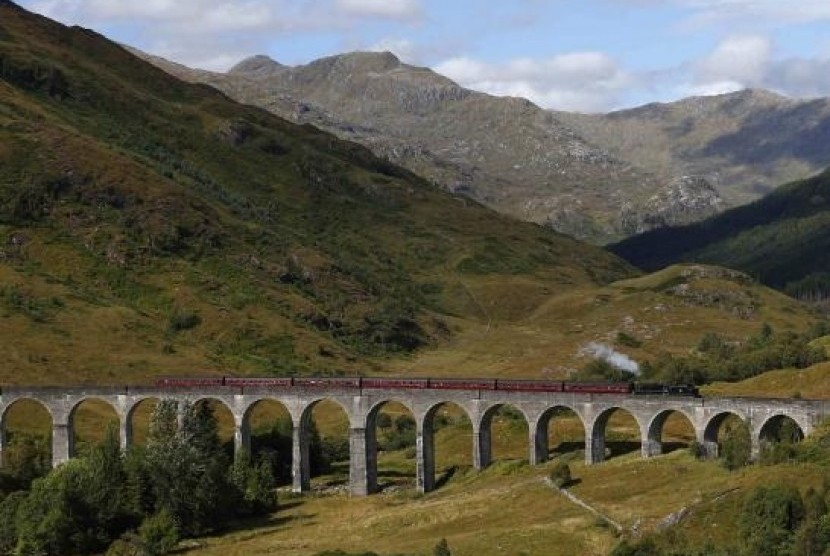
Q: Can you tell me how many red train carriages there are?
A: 7